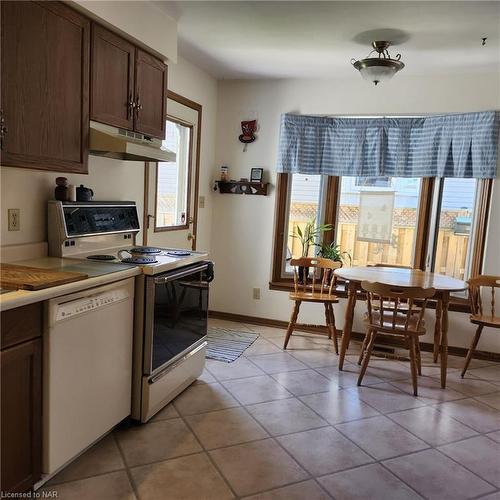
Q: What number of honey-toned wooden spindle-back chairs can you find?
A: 4